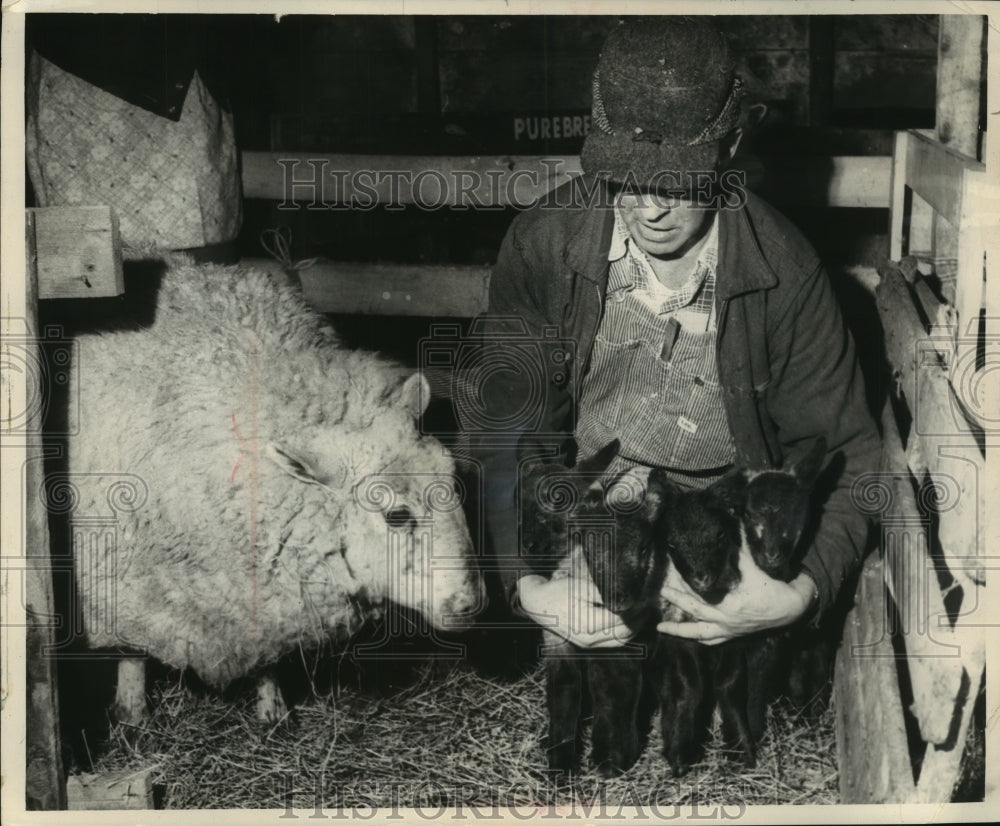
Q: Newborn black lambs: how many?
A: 4